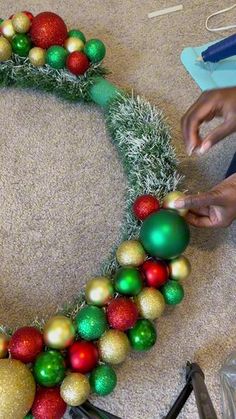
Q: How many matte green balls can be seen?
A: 2